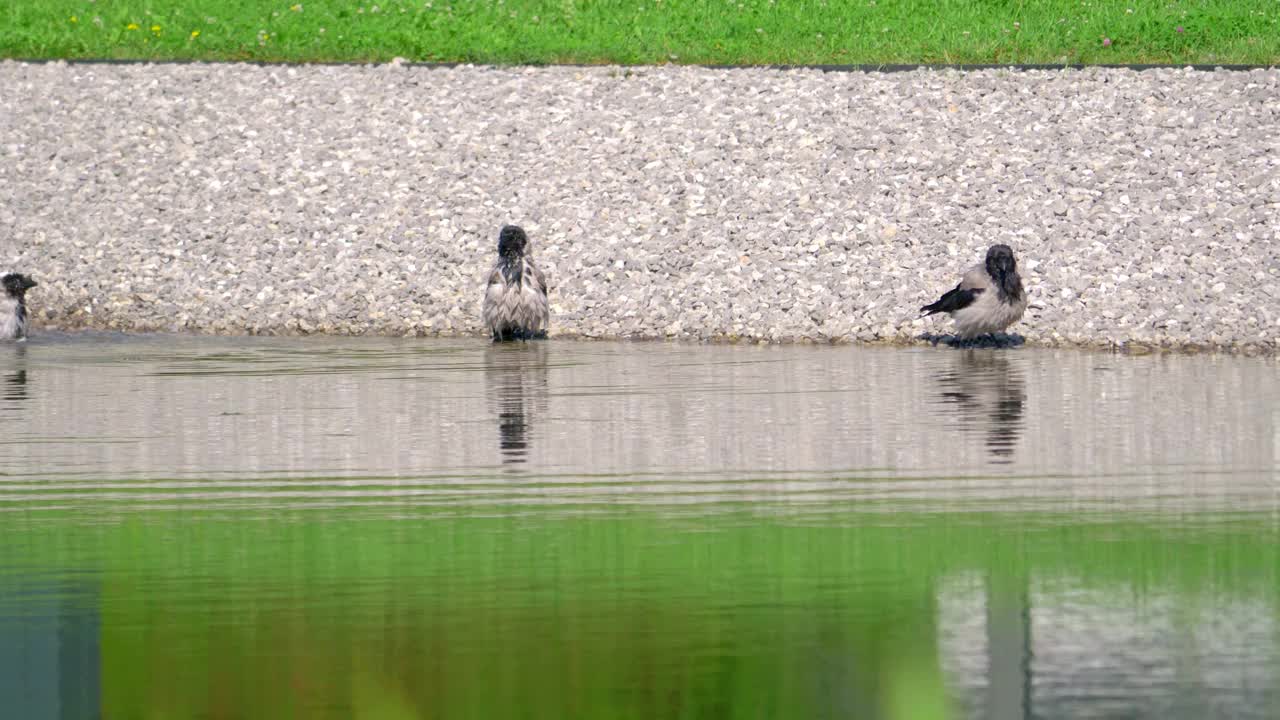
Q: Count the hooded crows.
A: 3